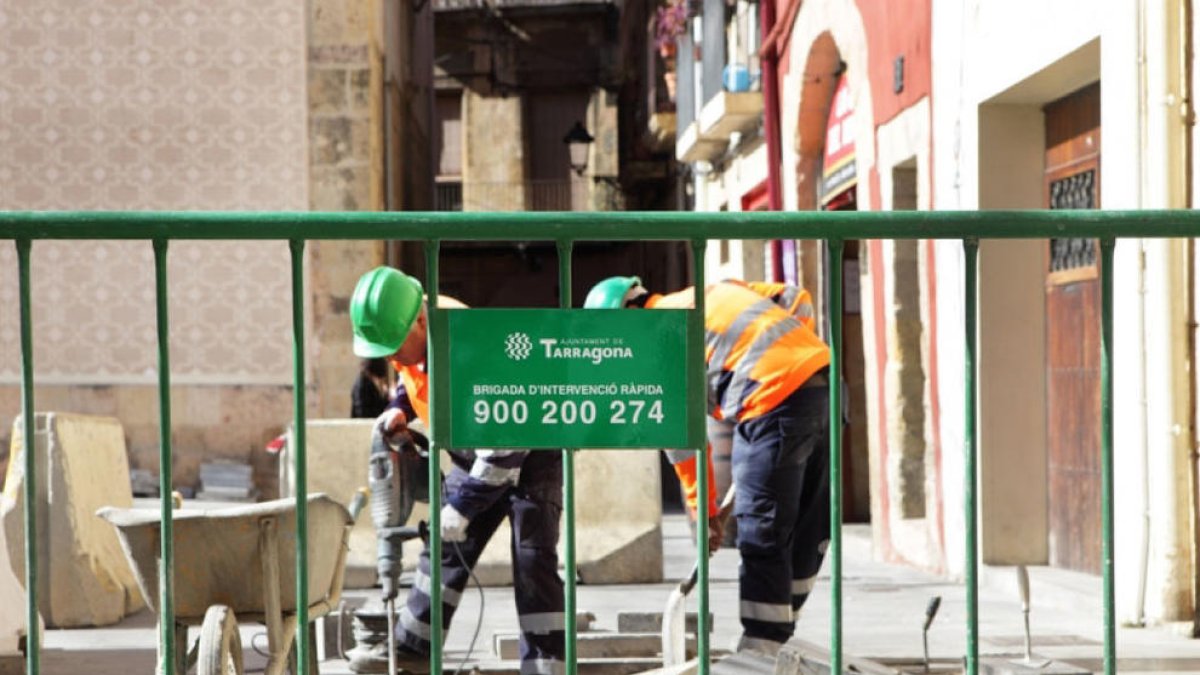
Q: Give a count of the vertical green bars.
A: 9